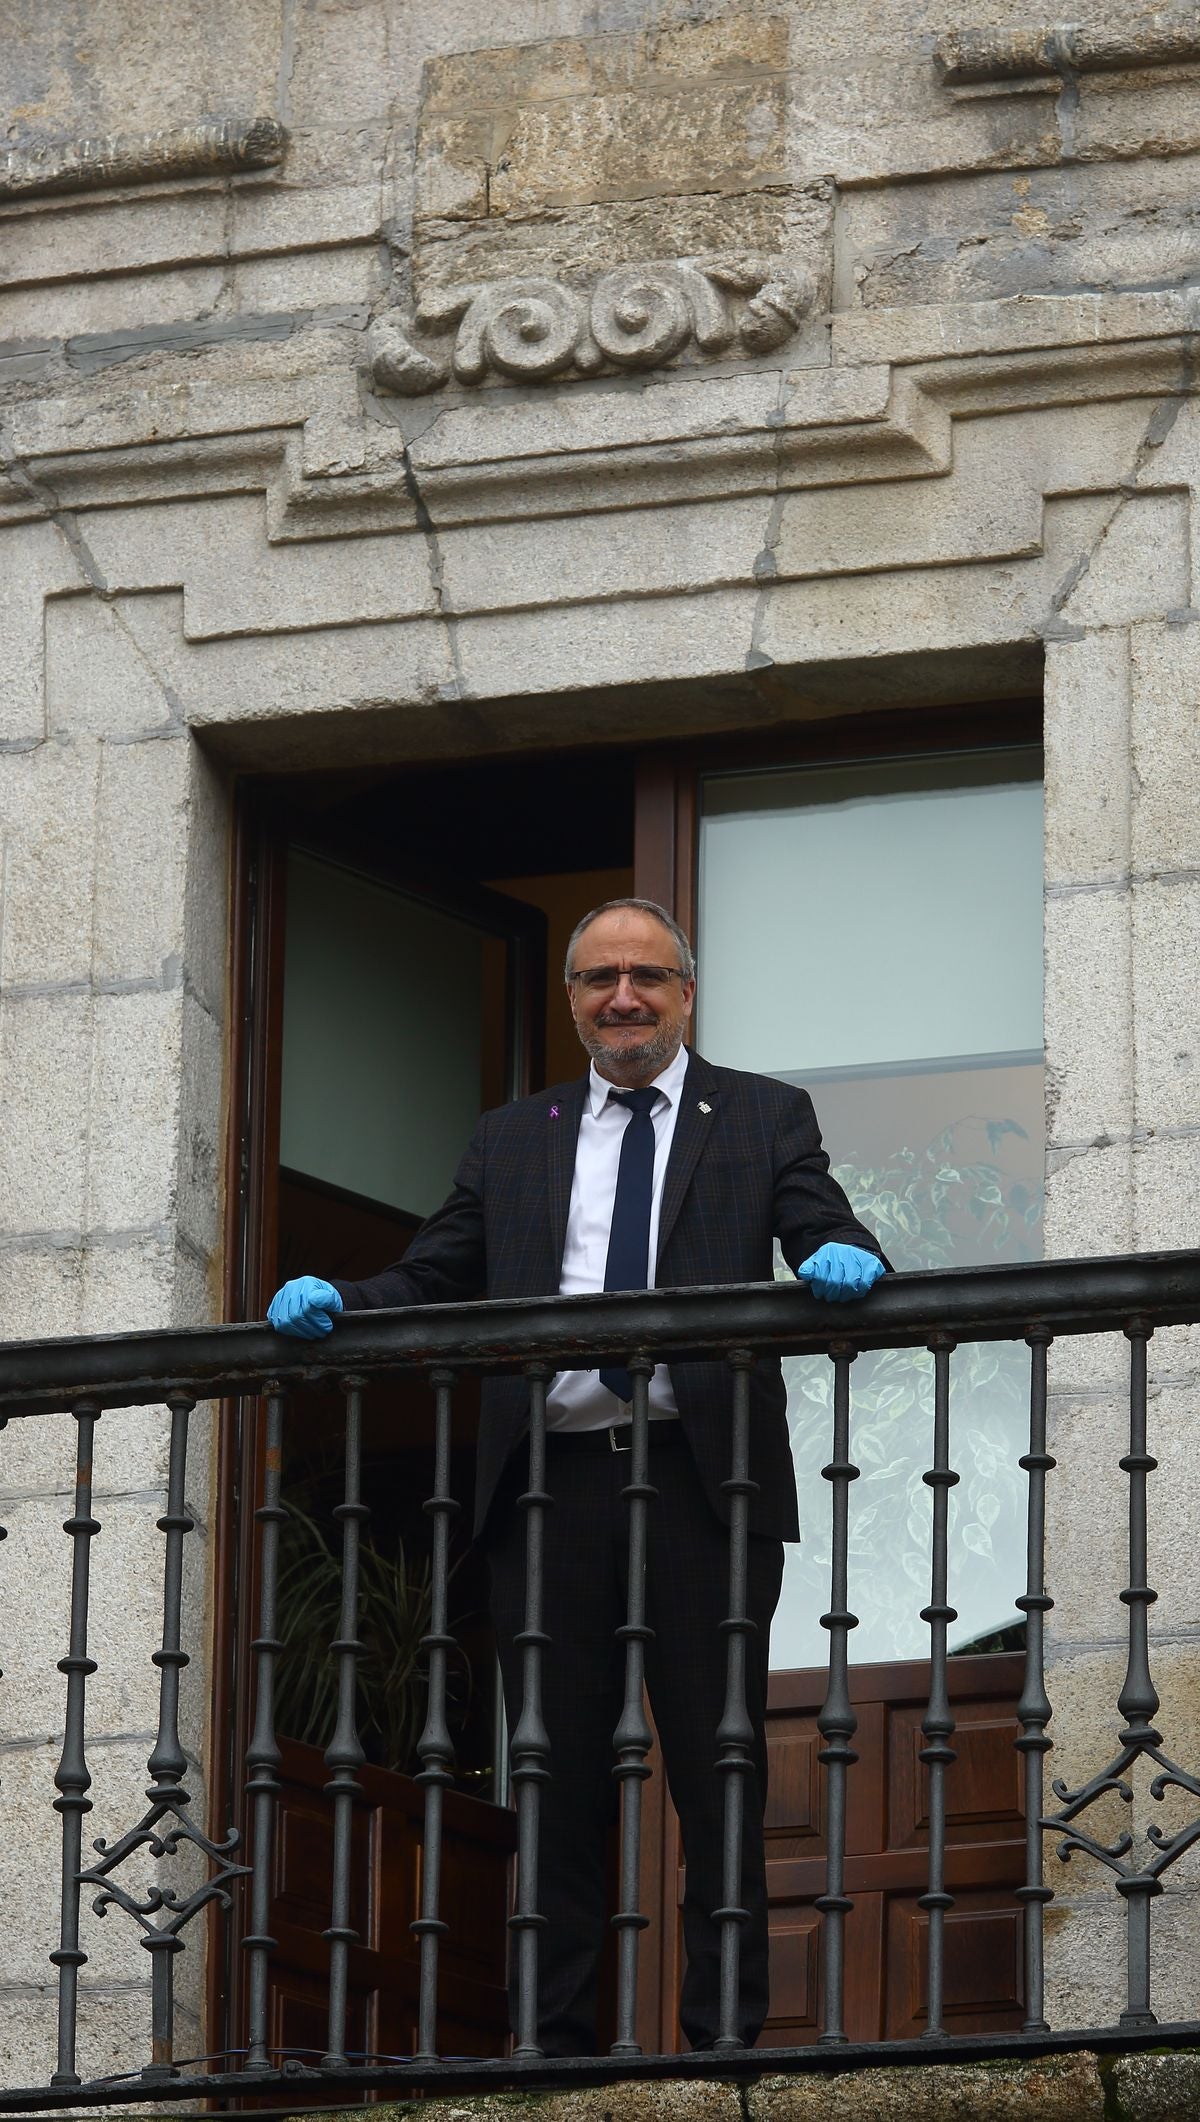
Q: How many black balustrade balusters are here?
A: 12